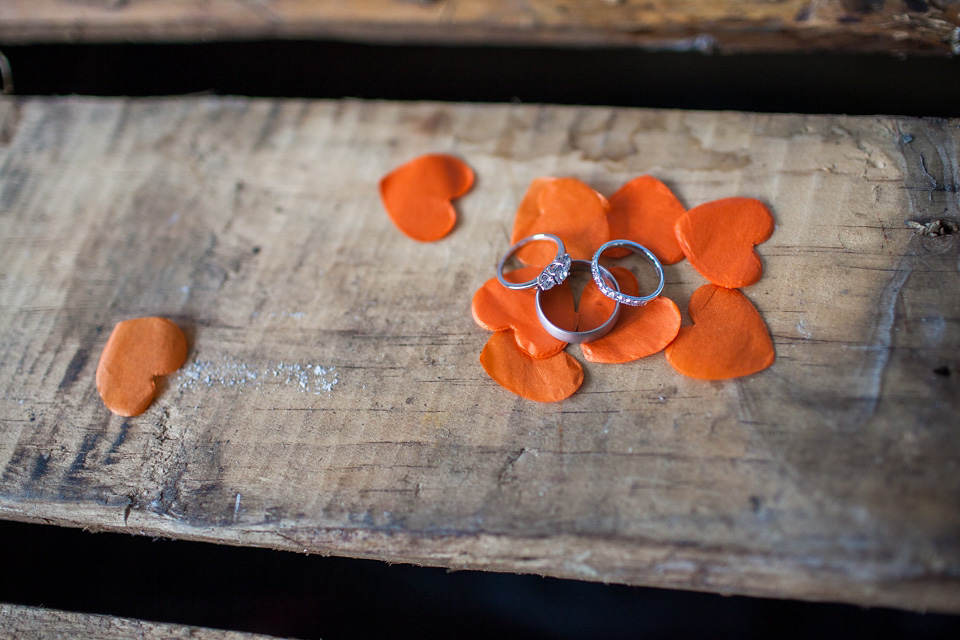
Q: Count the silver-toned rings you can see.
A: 3